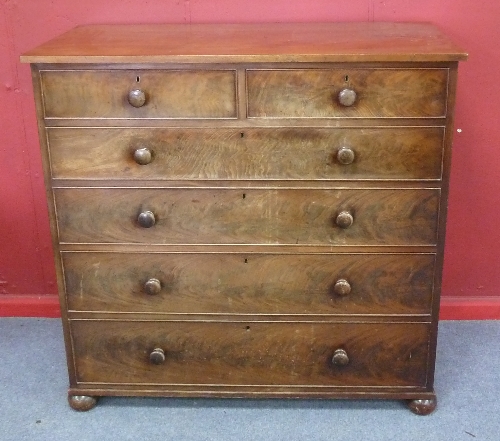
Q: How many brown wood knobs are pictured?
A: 10